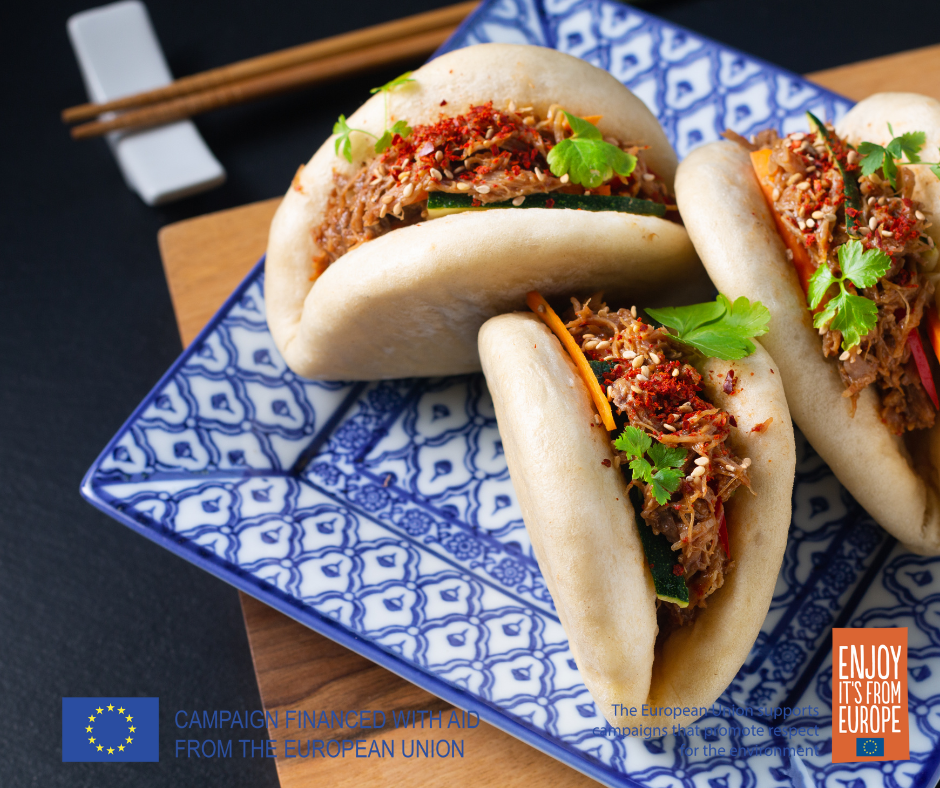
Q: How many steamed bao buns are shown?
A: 3